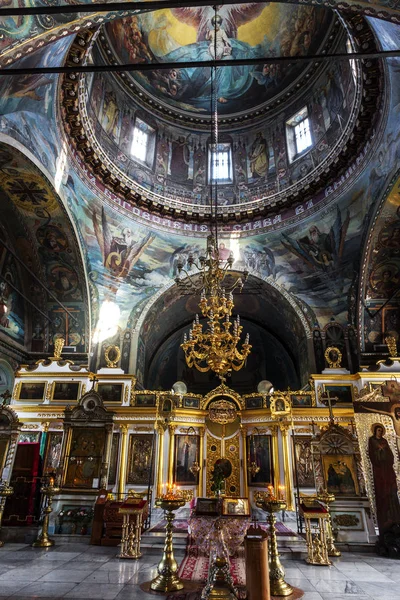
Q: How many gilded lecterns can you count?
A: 2